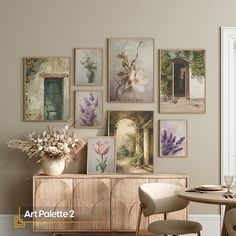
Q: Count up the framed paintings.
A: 8